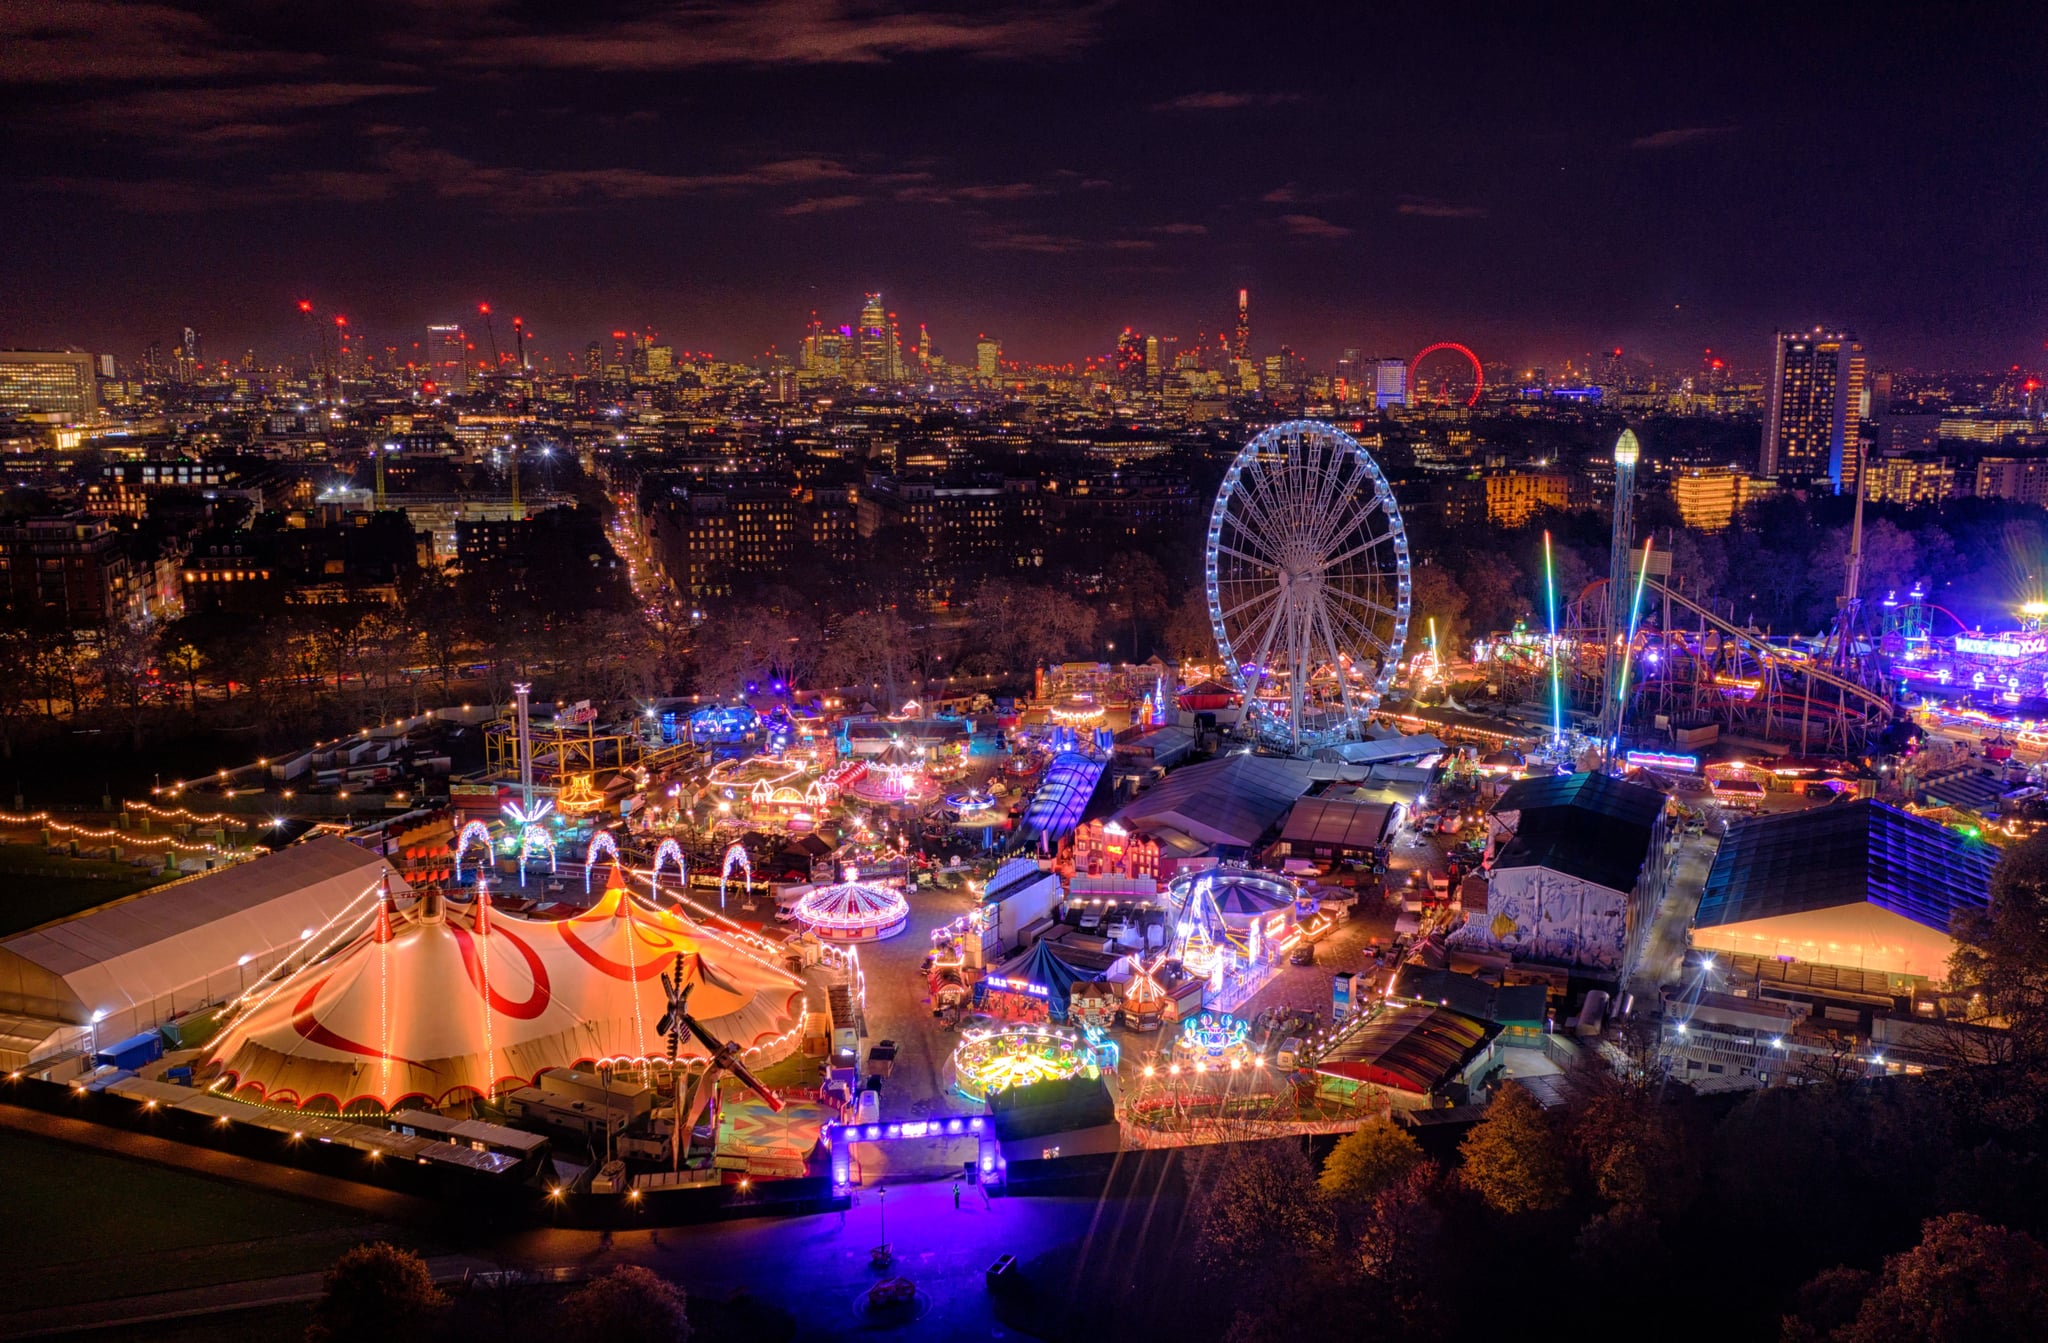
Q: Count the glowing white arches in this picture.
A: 5